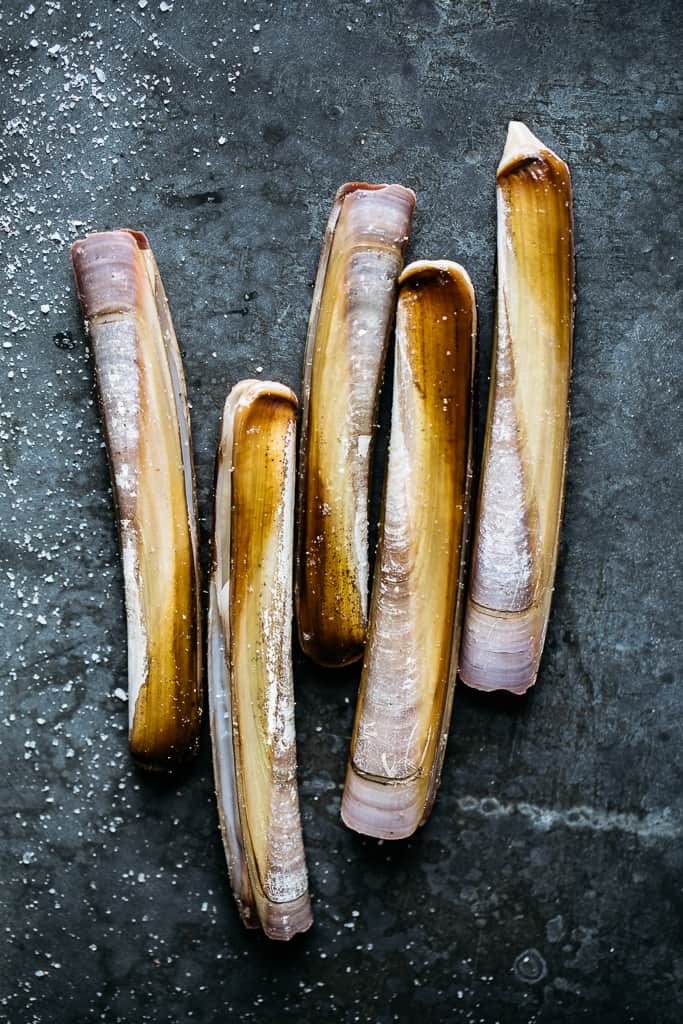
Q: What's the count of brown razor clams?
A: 5